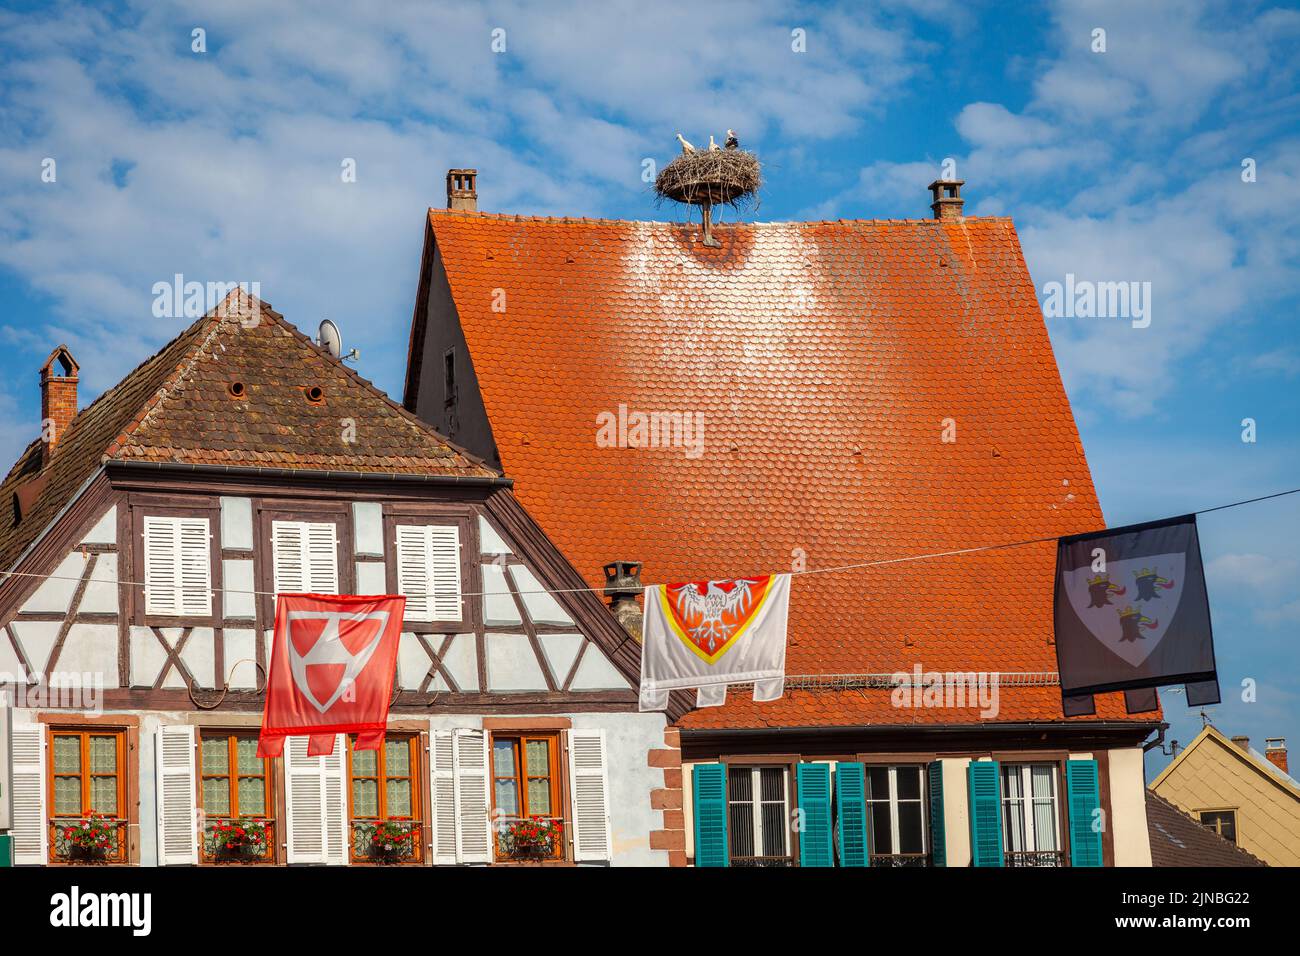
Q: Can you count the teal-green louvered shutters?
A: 6